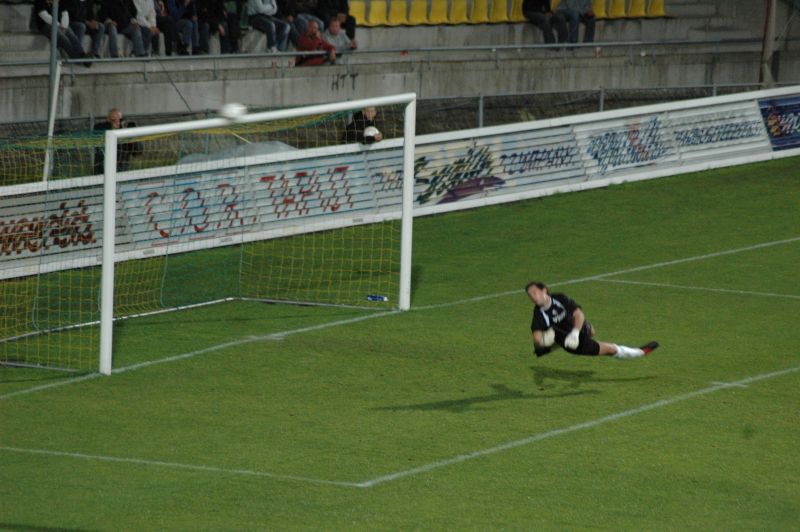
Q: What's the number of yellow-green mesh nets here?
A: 1